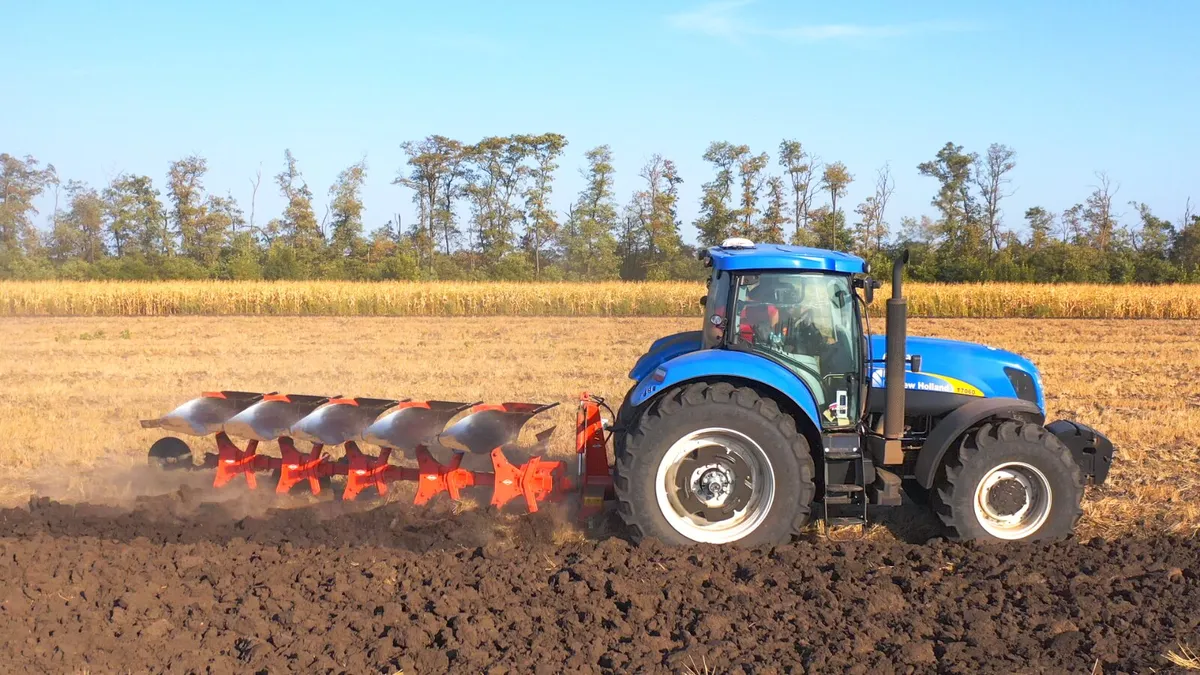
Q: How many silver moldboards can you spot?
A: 5